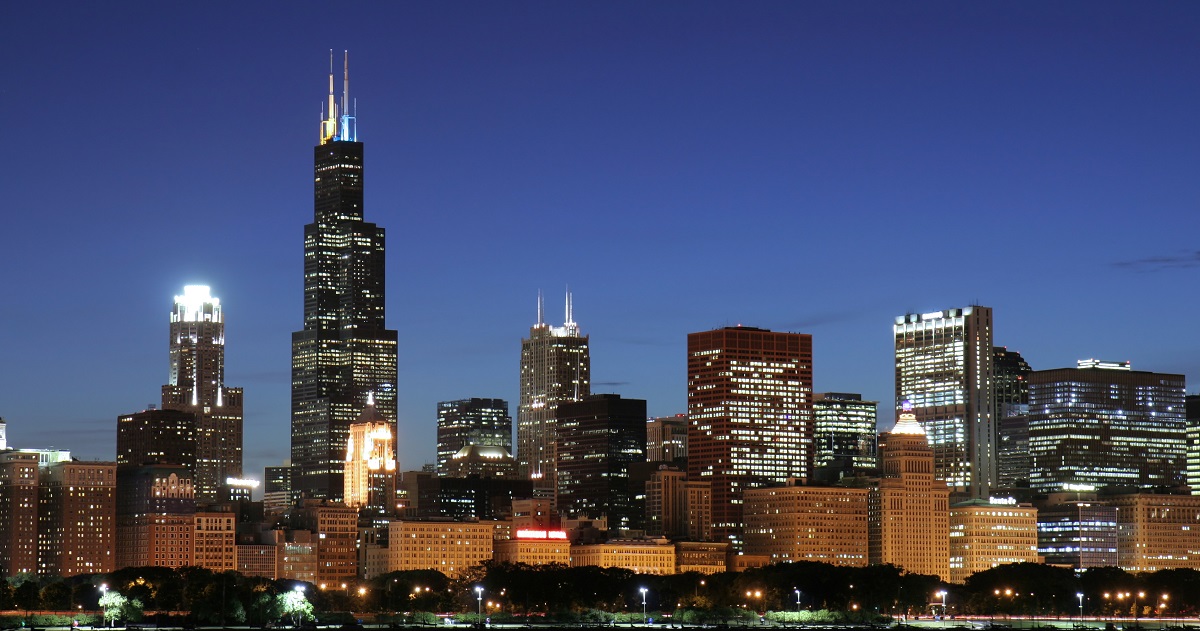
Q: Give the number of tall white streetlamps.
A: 7